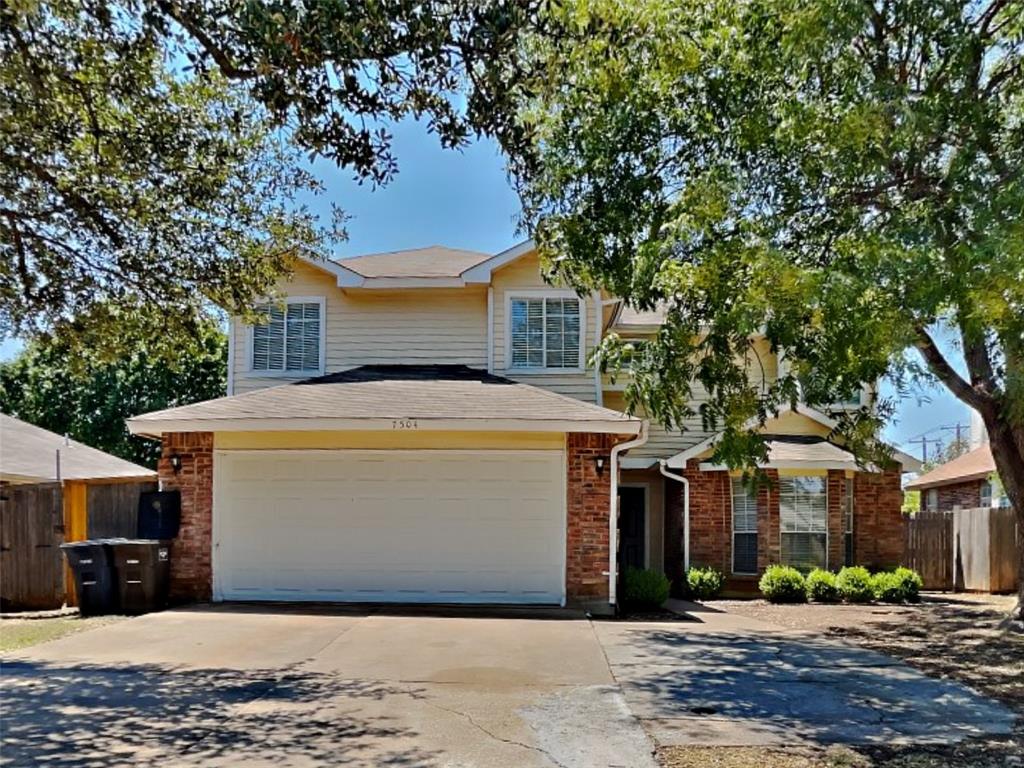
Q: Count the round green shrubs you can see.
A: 7